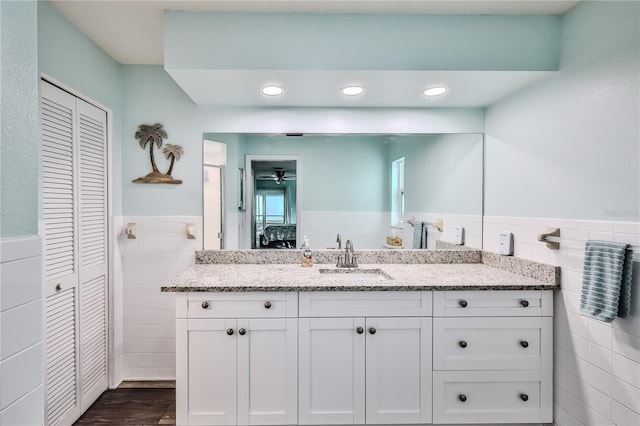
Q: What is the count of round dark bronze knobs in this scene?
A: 12